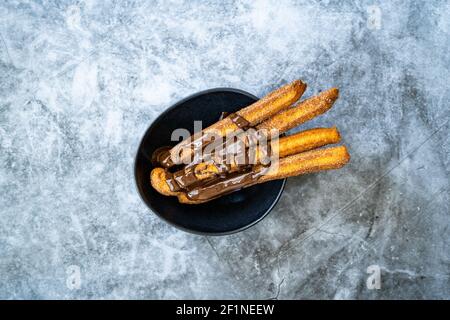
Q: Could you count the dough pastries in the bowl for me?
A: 4